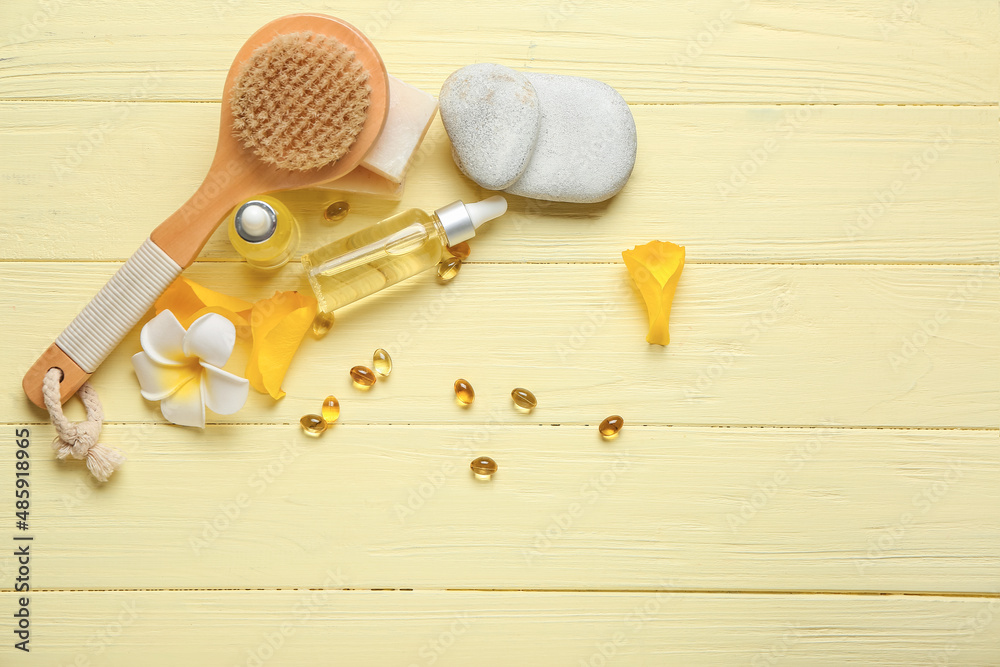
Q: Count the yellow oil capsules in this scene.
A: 12